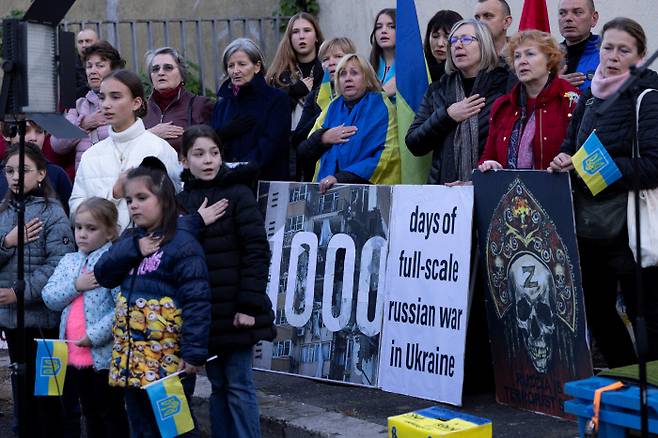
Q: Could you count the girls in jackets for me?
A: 5